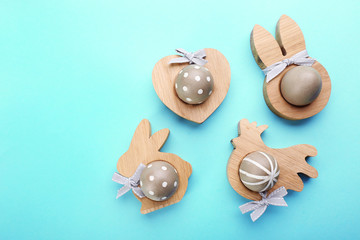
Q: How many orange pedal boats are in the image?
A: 0